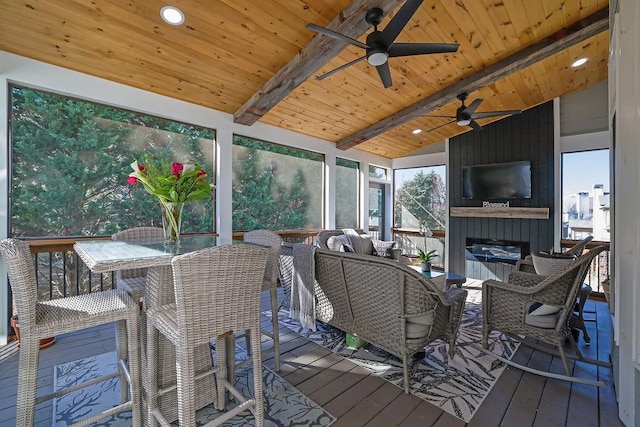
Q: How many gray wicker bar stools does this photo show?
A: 4